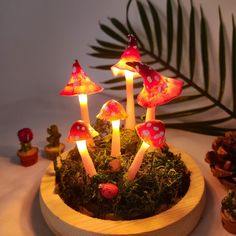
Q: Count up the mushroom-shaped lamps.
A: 6